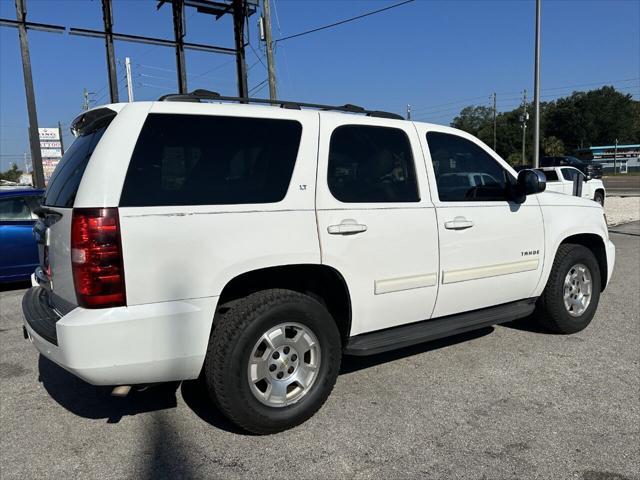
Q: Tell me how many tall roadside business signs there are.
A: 1